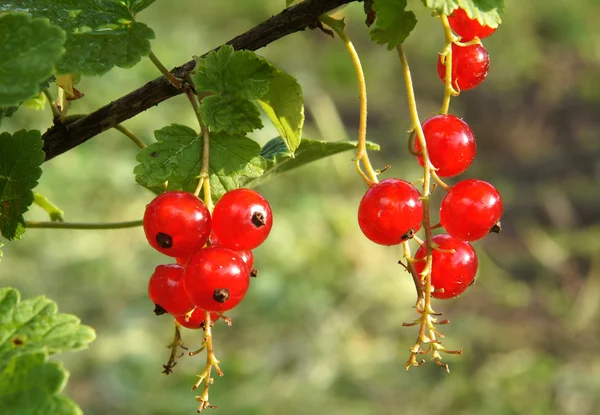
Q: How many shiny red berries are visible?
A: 12